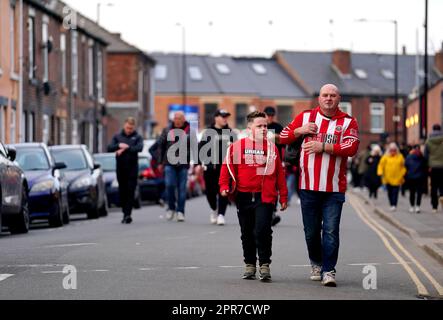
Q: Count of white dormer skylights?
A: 6